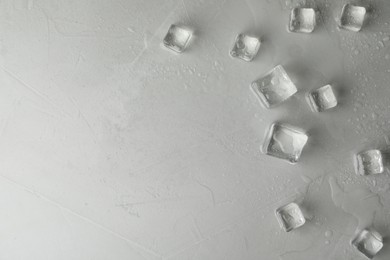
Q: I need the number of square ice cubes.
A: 10